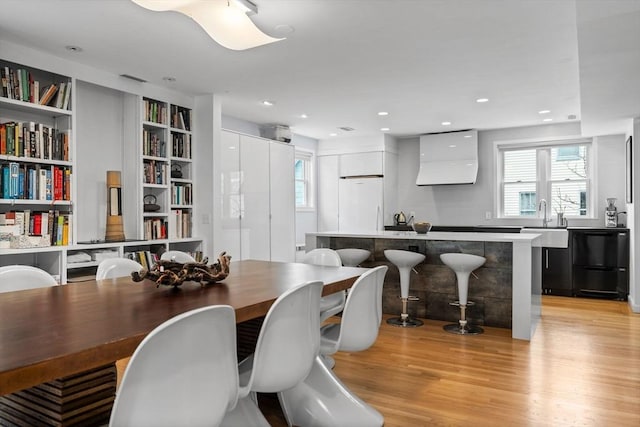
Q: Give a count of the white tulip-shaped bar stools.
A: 3